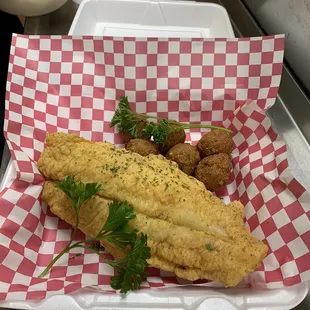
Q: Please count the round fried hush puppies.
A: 6